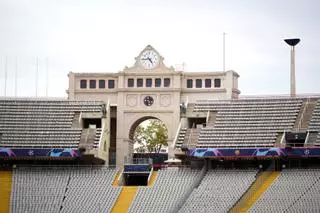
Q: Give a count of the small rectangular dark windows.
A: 13